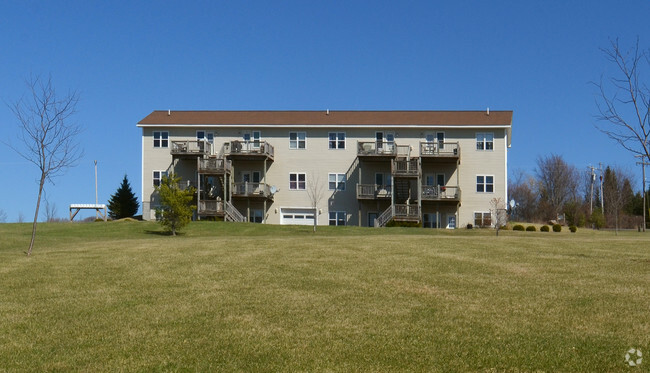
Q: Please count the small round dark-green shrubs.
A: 5